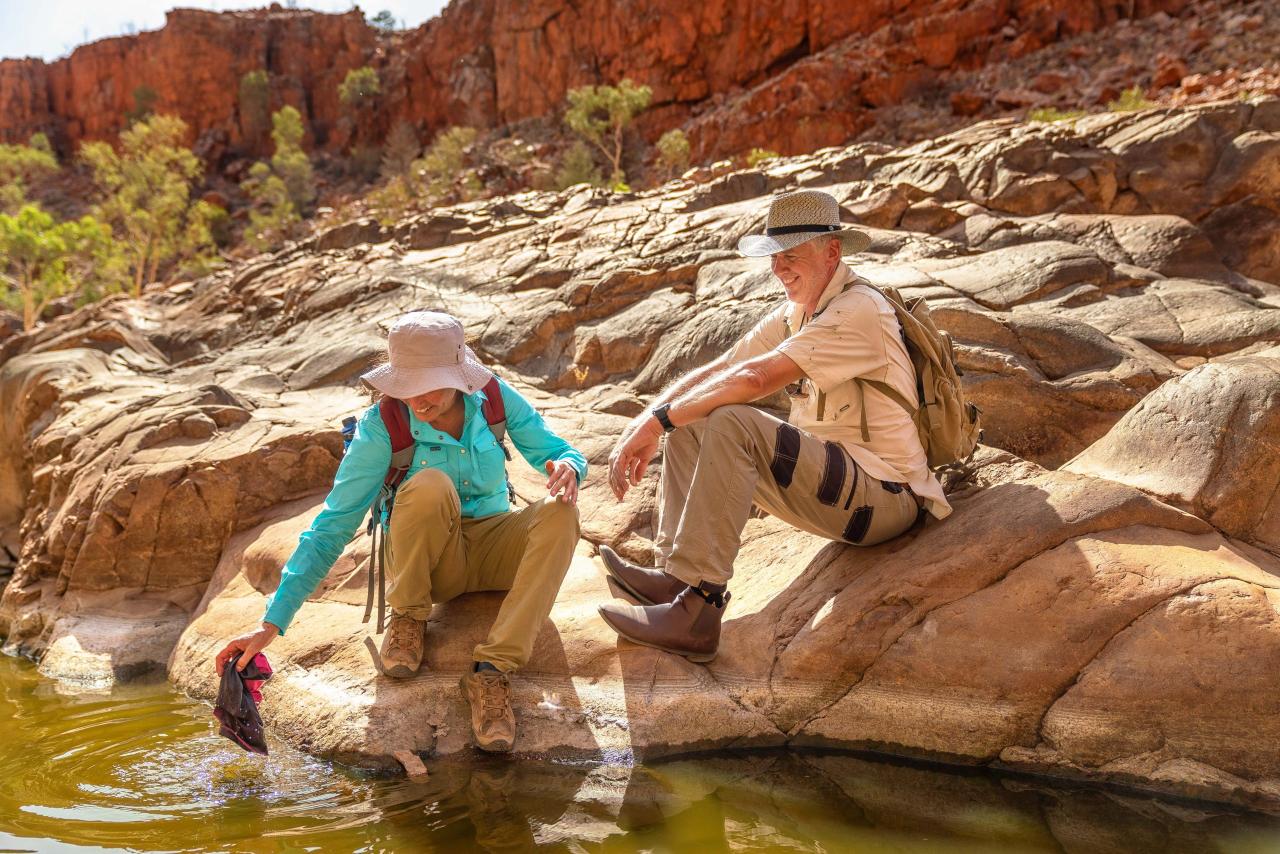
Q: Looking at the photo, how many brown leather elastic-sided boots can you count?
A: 2